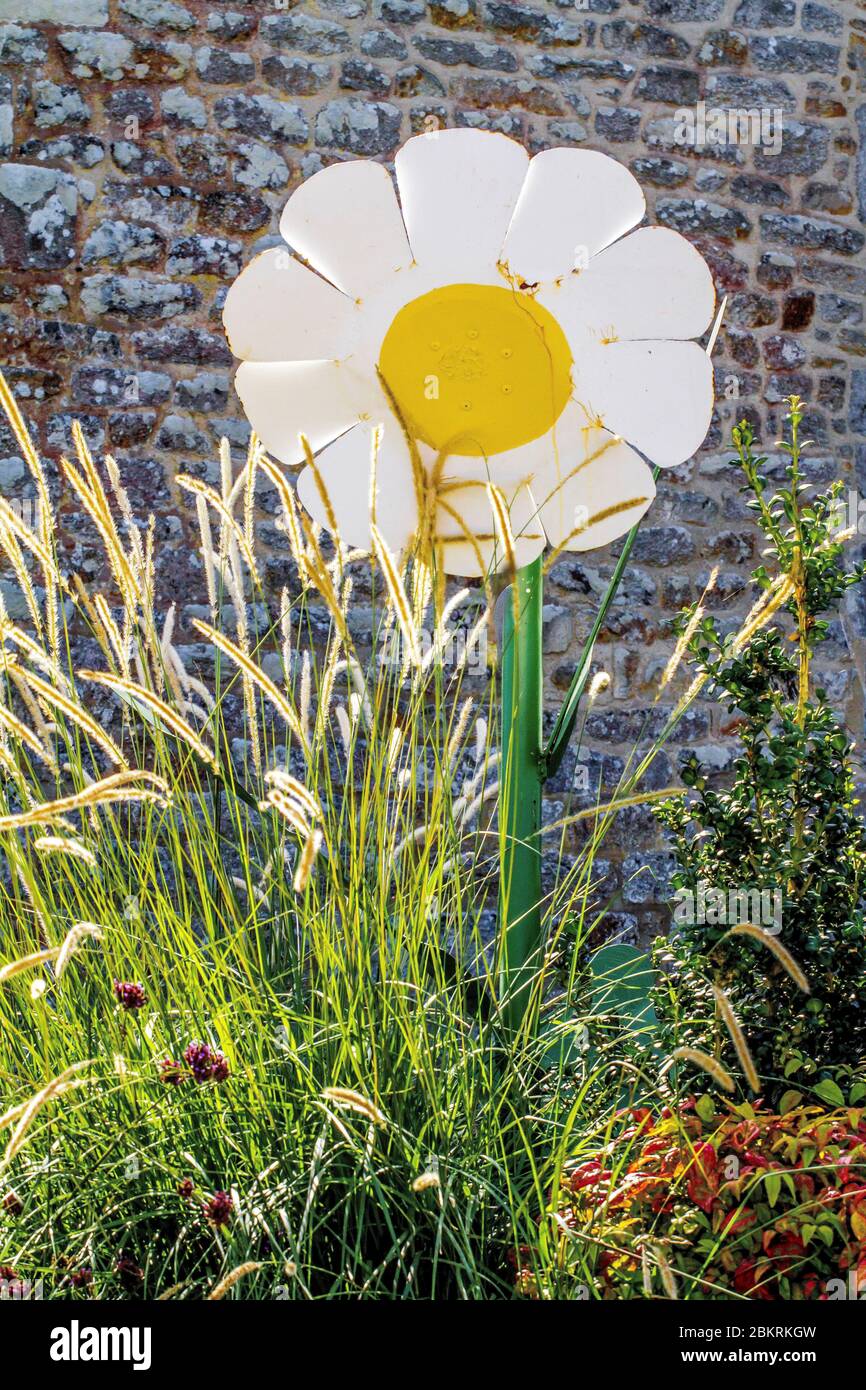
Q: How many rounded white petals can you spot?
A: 10